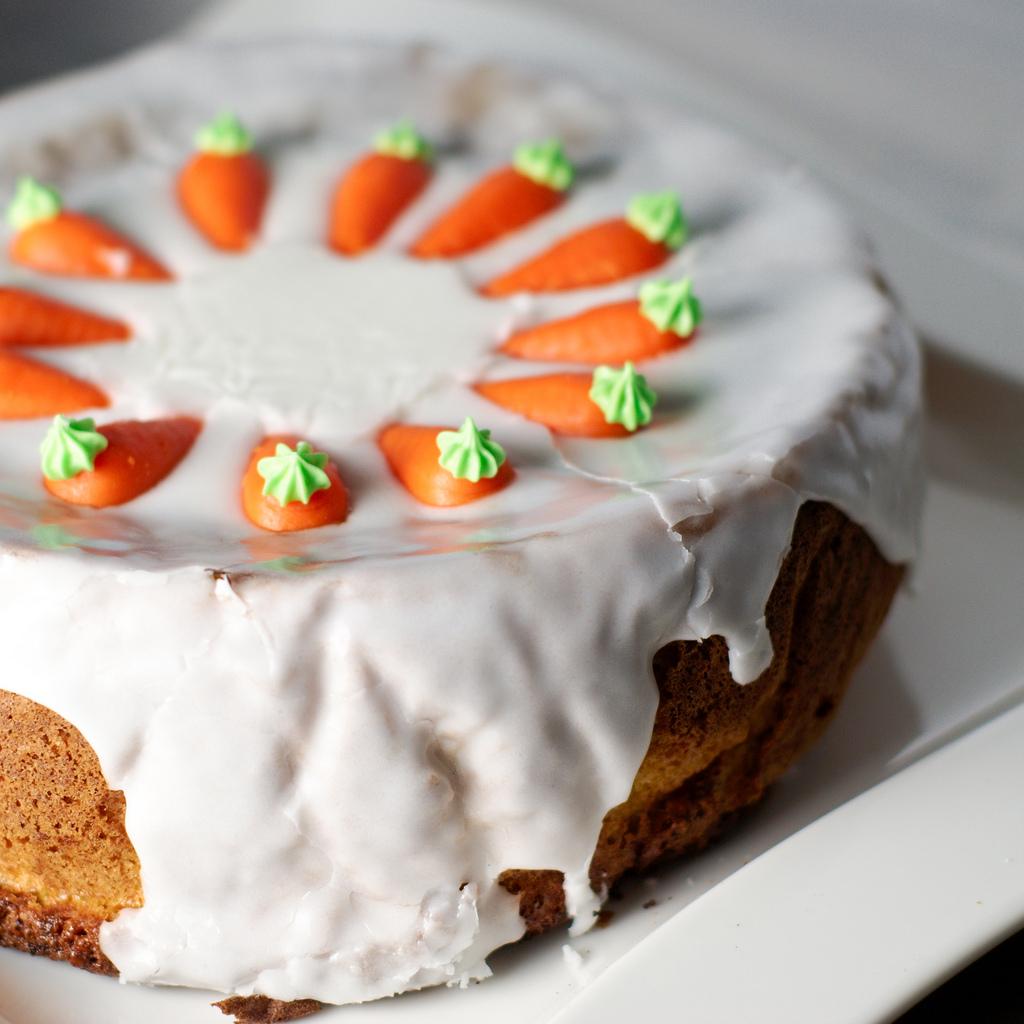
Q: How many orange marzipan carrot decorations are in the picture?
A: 12